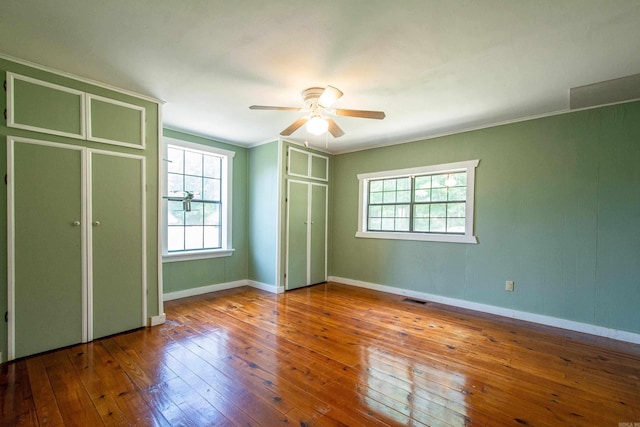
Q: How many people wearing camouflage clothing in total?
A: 0